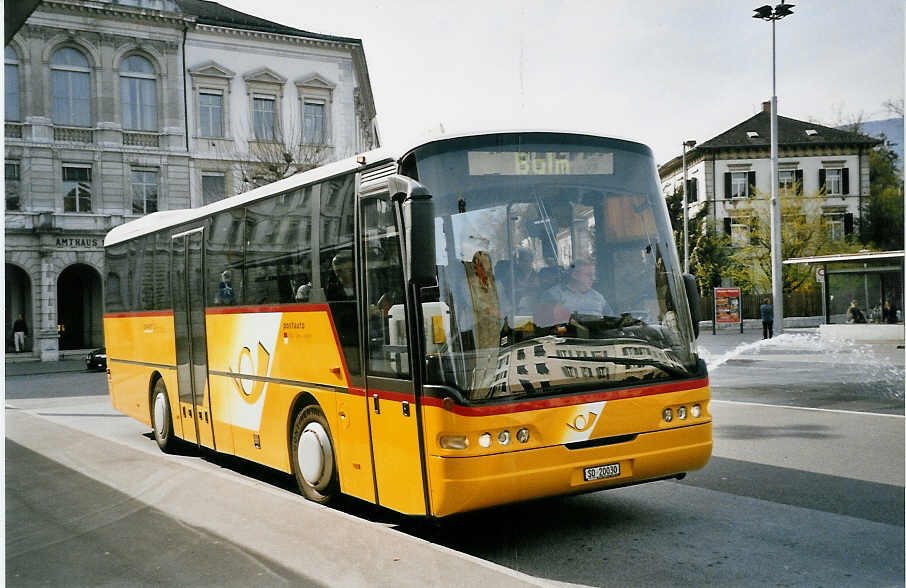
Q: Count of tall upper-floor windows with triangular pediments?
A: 3